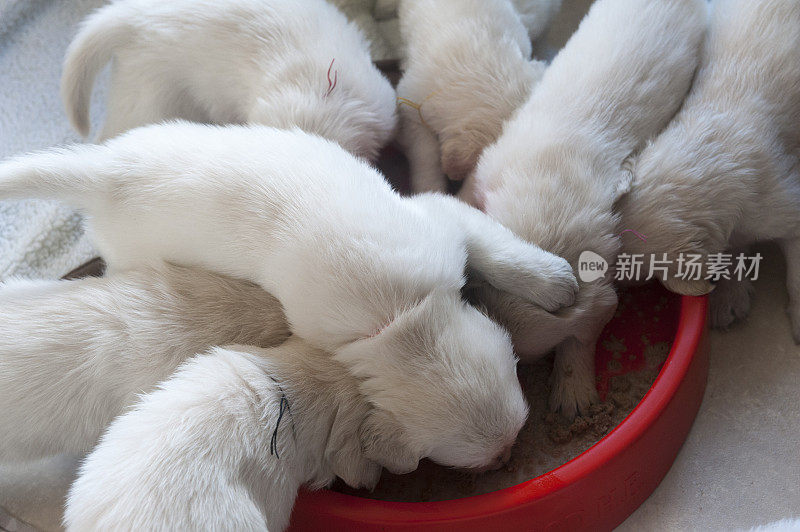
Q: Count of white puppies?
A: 7